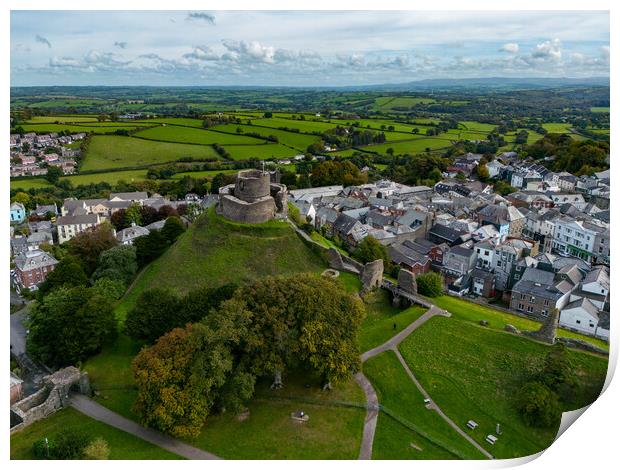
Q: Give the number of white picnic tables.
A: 2